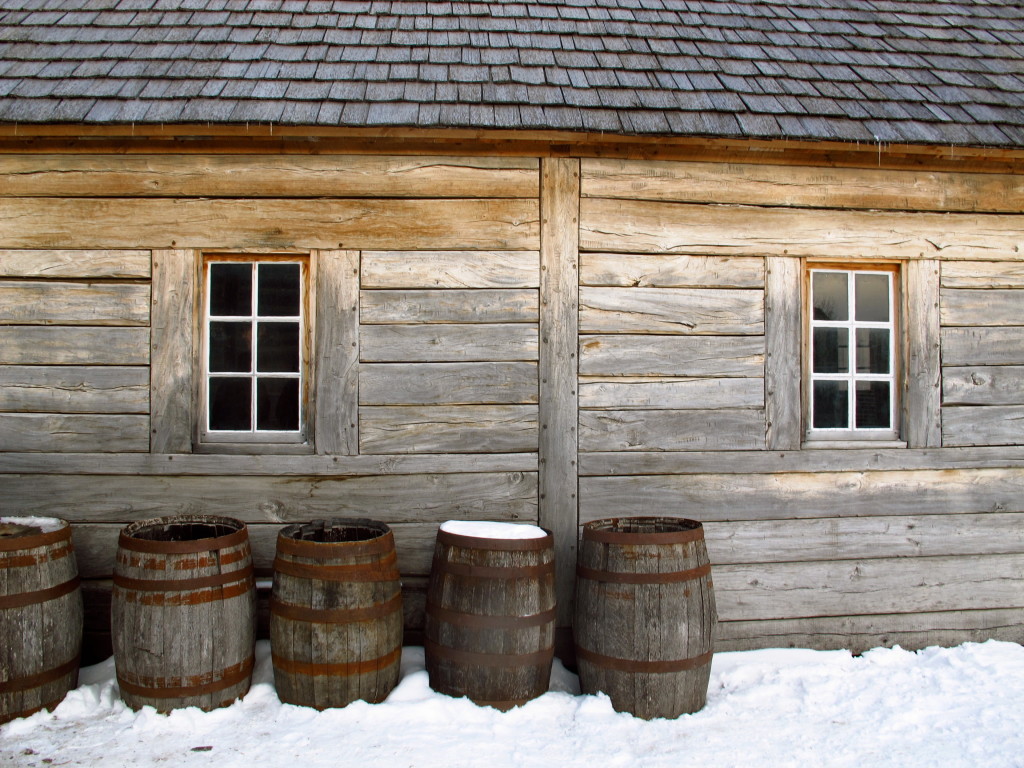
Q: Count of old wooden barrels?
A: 5